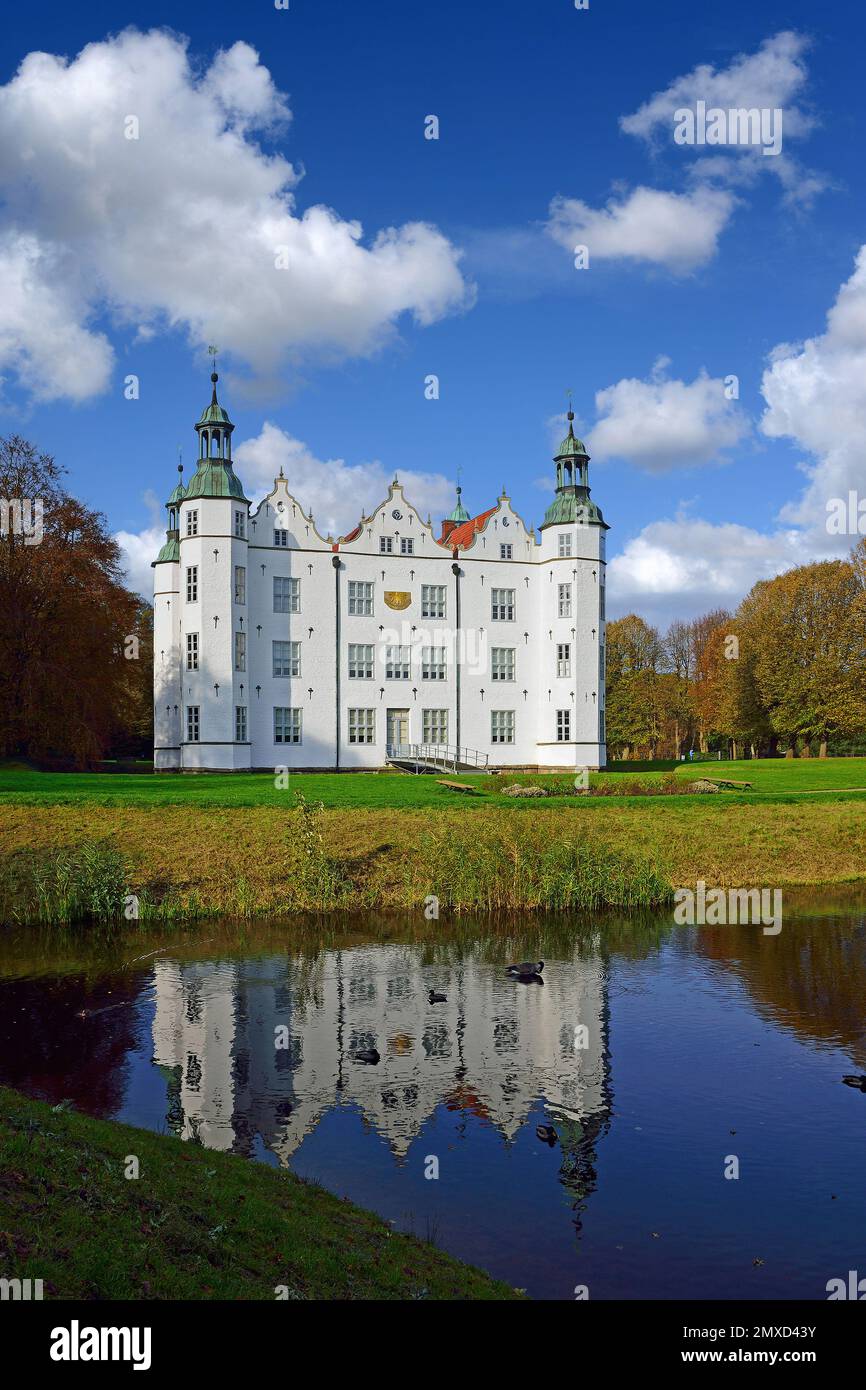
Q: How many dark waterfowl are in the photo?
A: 5